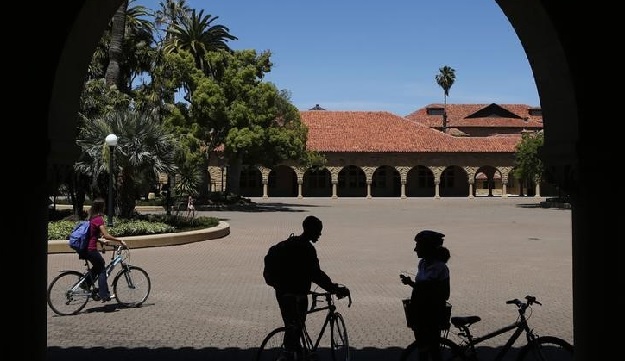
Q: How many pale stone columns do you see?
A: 9